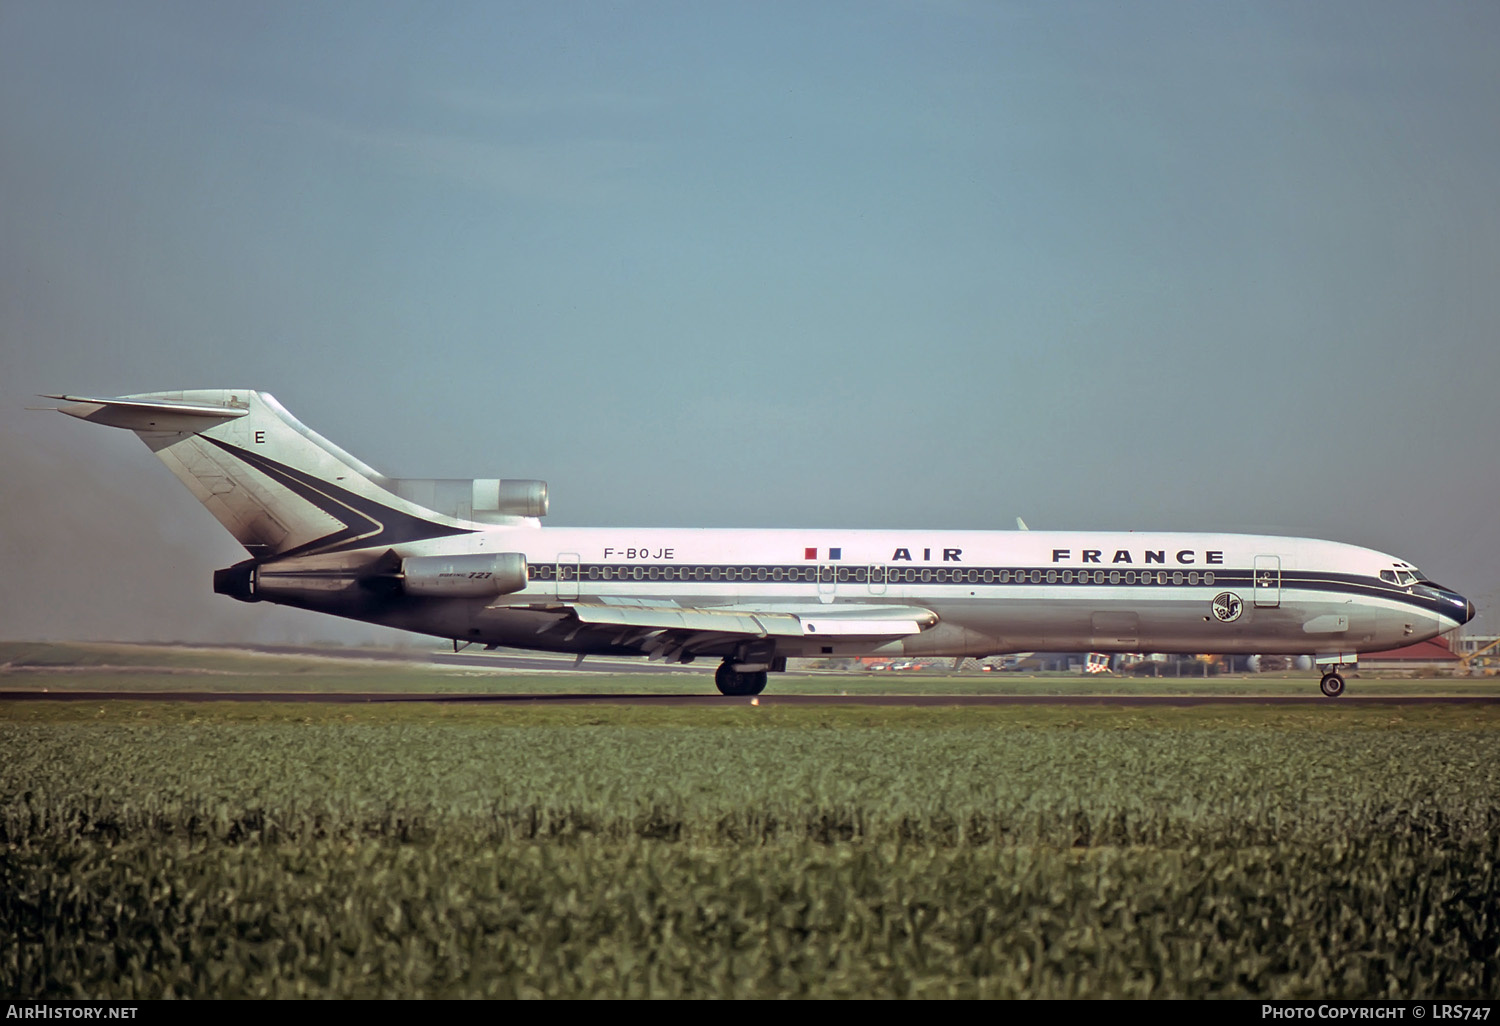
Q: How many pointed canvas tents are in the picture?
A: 0